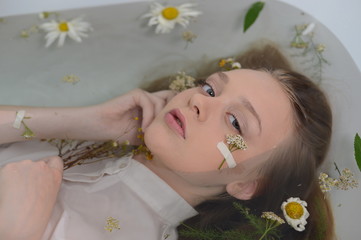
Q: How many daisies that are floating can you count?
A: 3